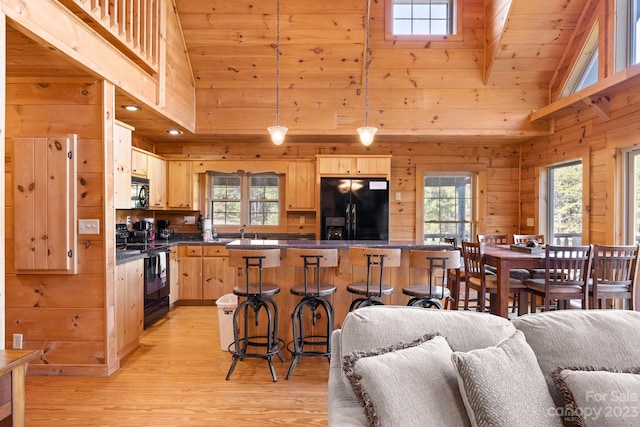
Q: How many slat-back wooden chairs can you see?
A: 6